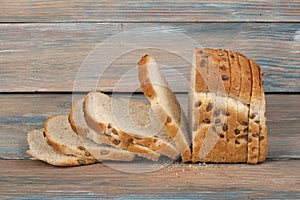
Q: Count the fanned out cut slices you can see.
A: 5